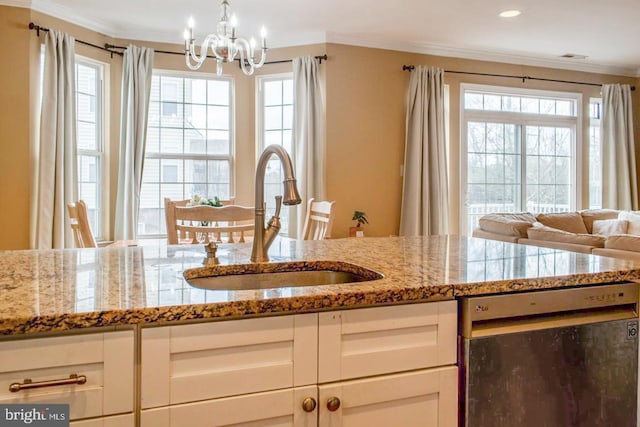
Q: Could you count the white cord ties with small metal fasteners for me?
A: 0